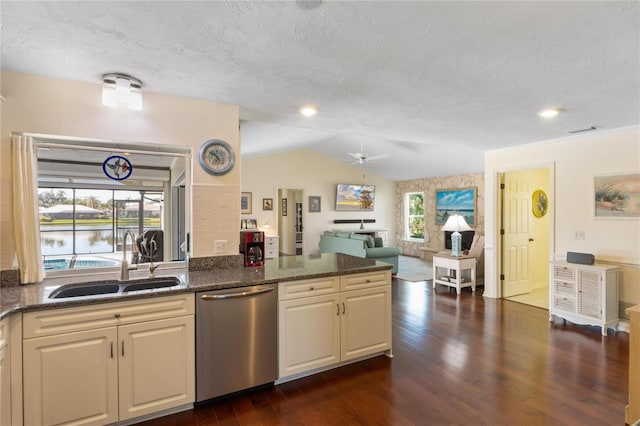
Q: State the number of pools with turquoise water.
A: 1